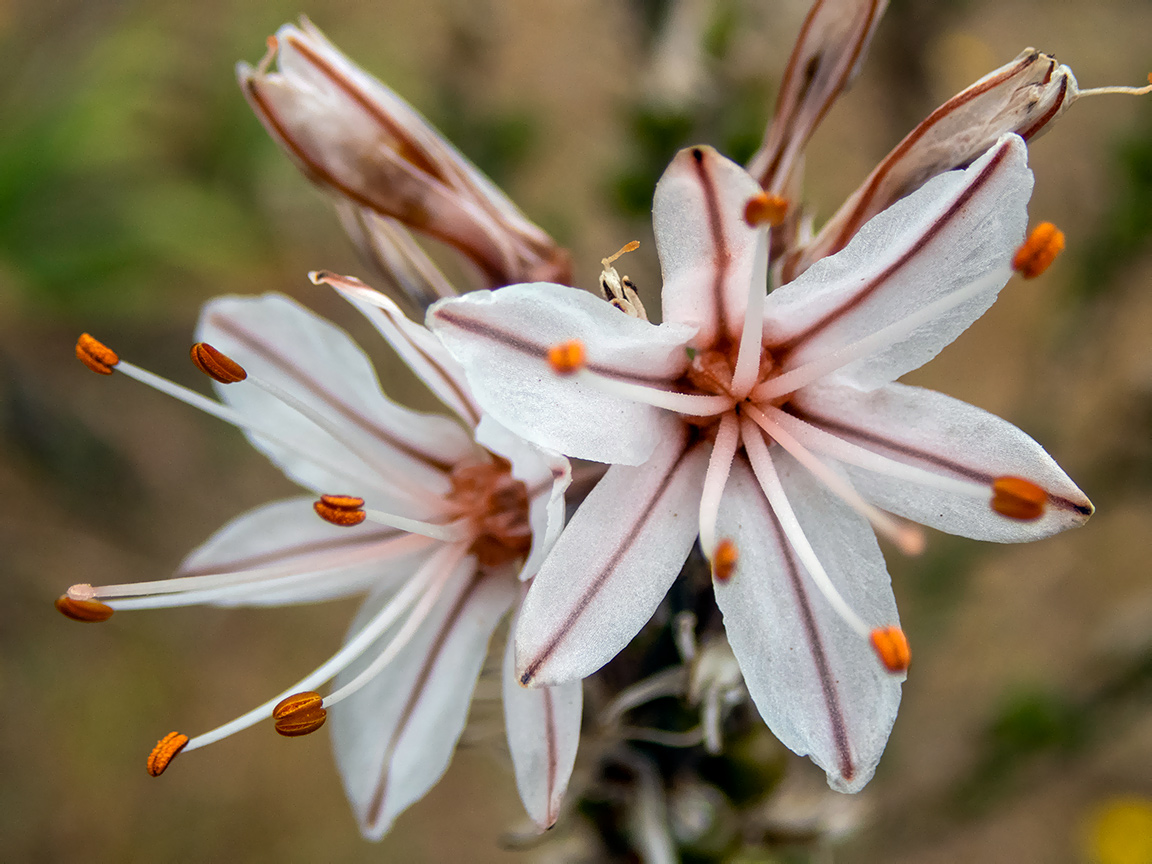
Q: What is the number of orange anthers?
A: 12